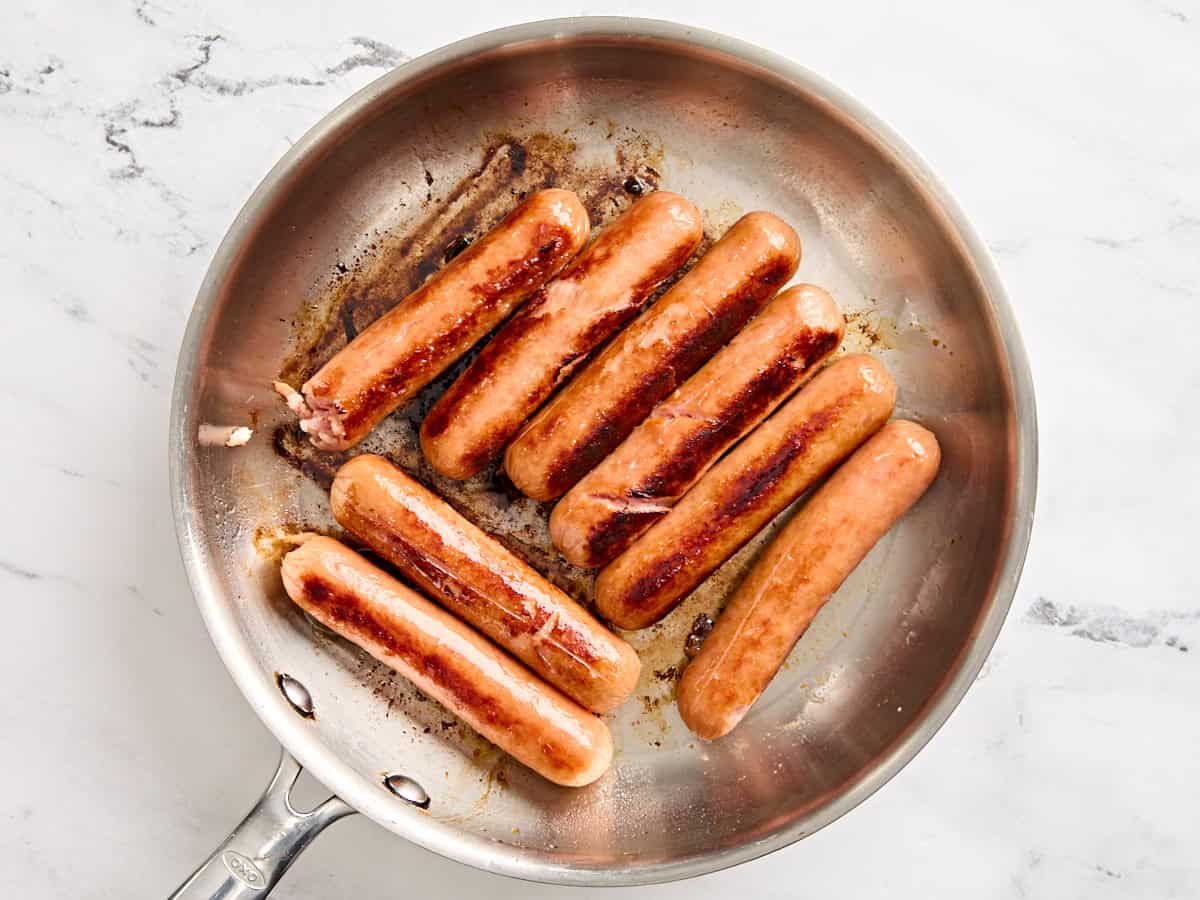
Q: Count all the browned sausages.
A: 8